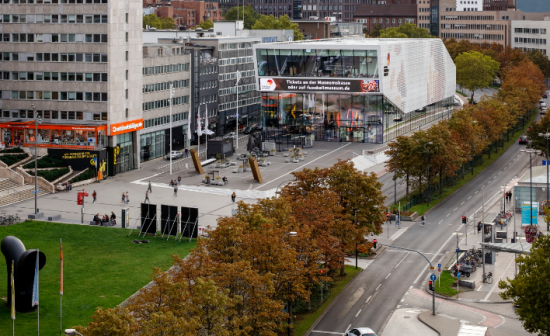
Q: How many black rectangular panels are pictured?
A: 3